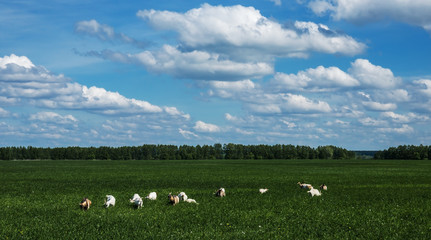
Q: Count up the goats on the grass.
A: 12